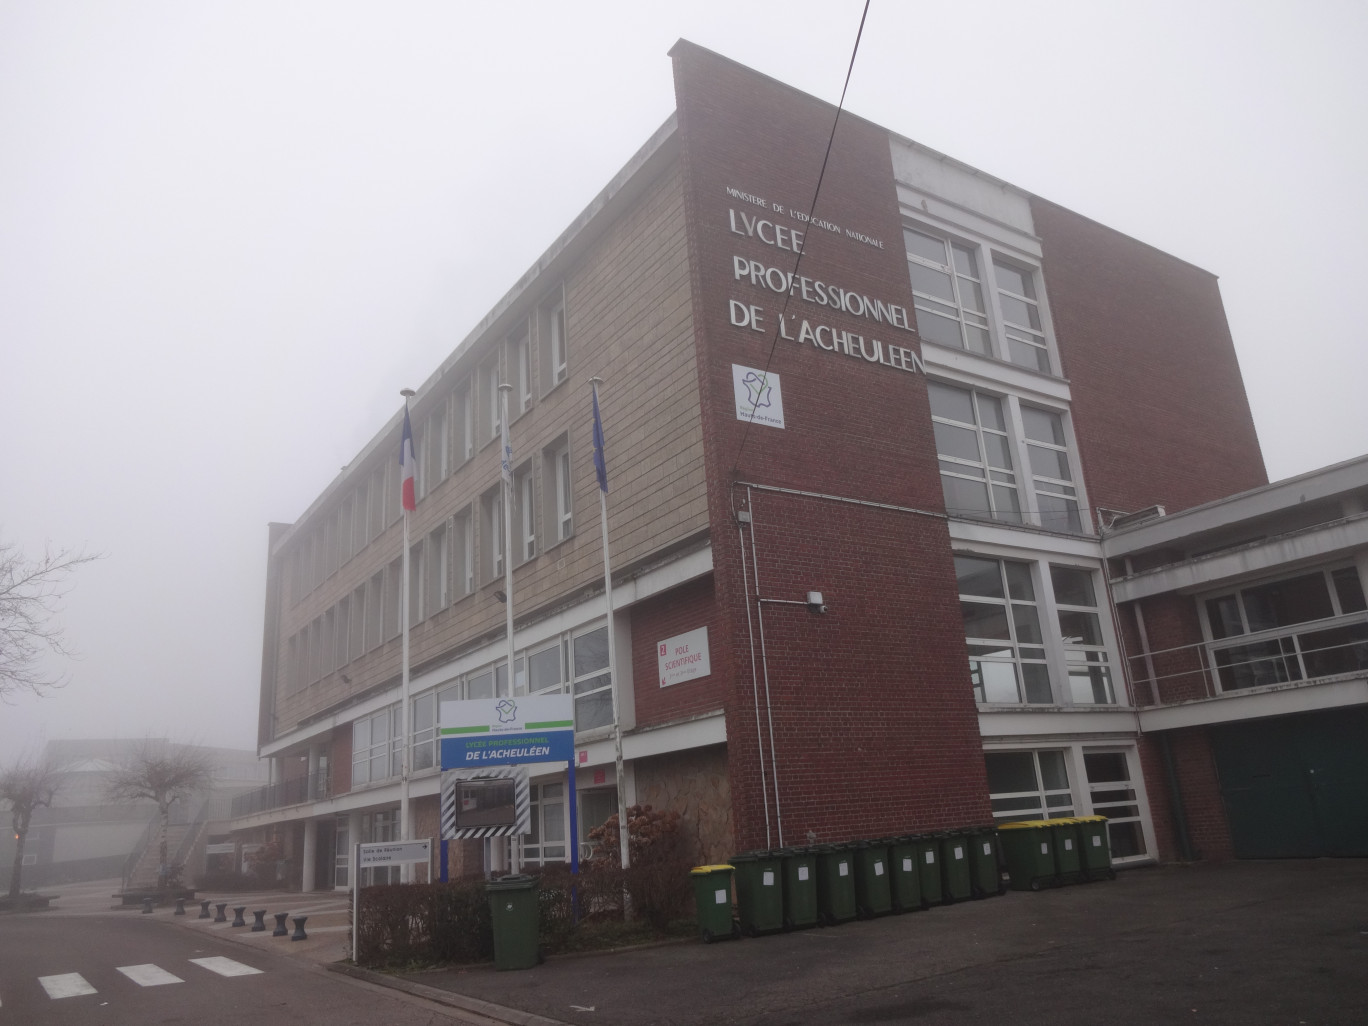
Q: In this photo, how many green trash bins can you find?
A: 13